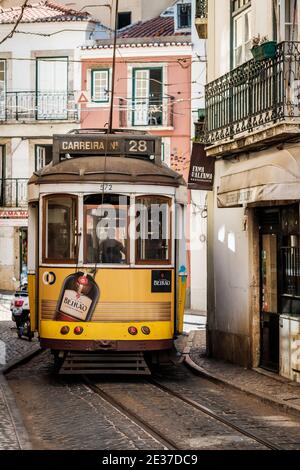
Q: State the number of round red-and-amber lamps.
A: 4